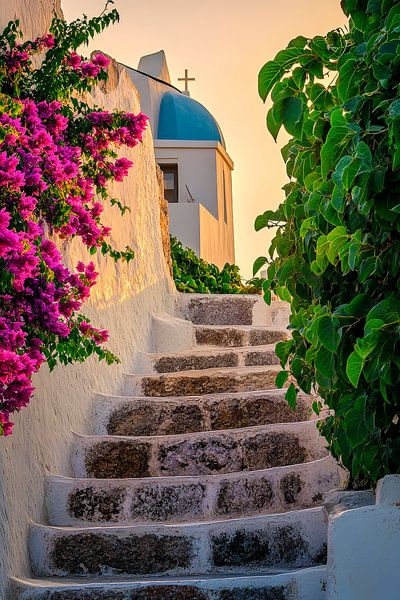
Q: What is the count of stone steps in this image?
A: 9